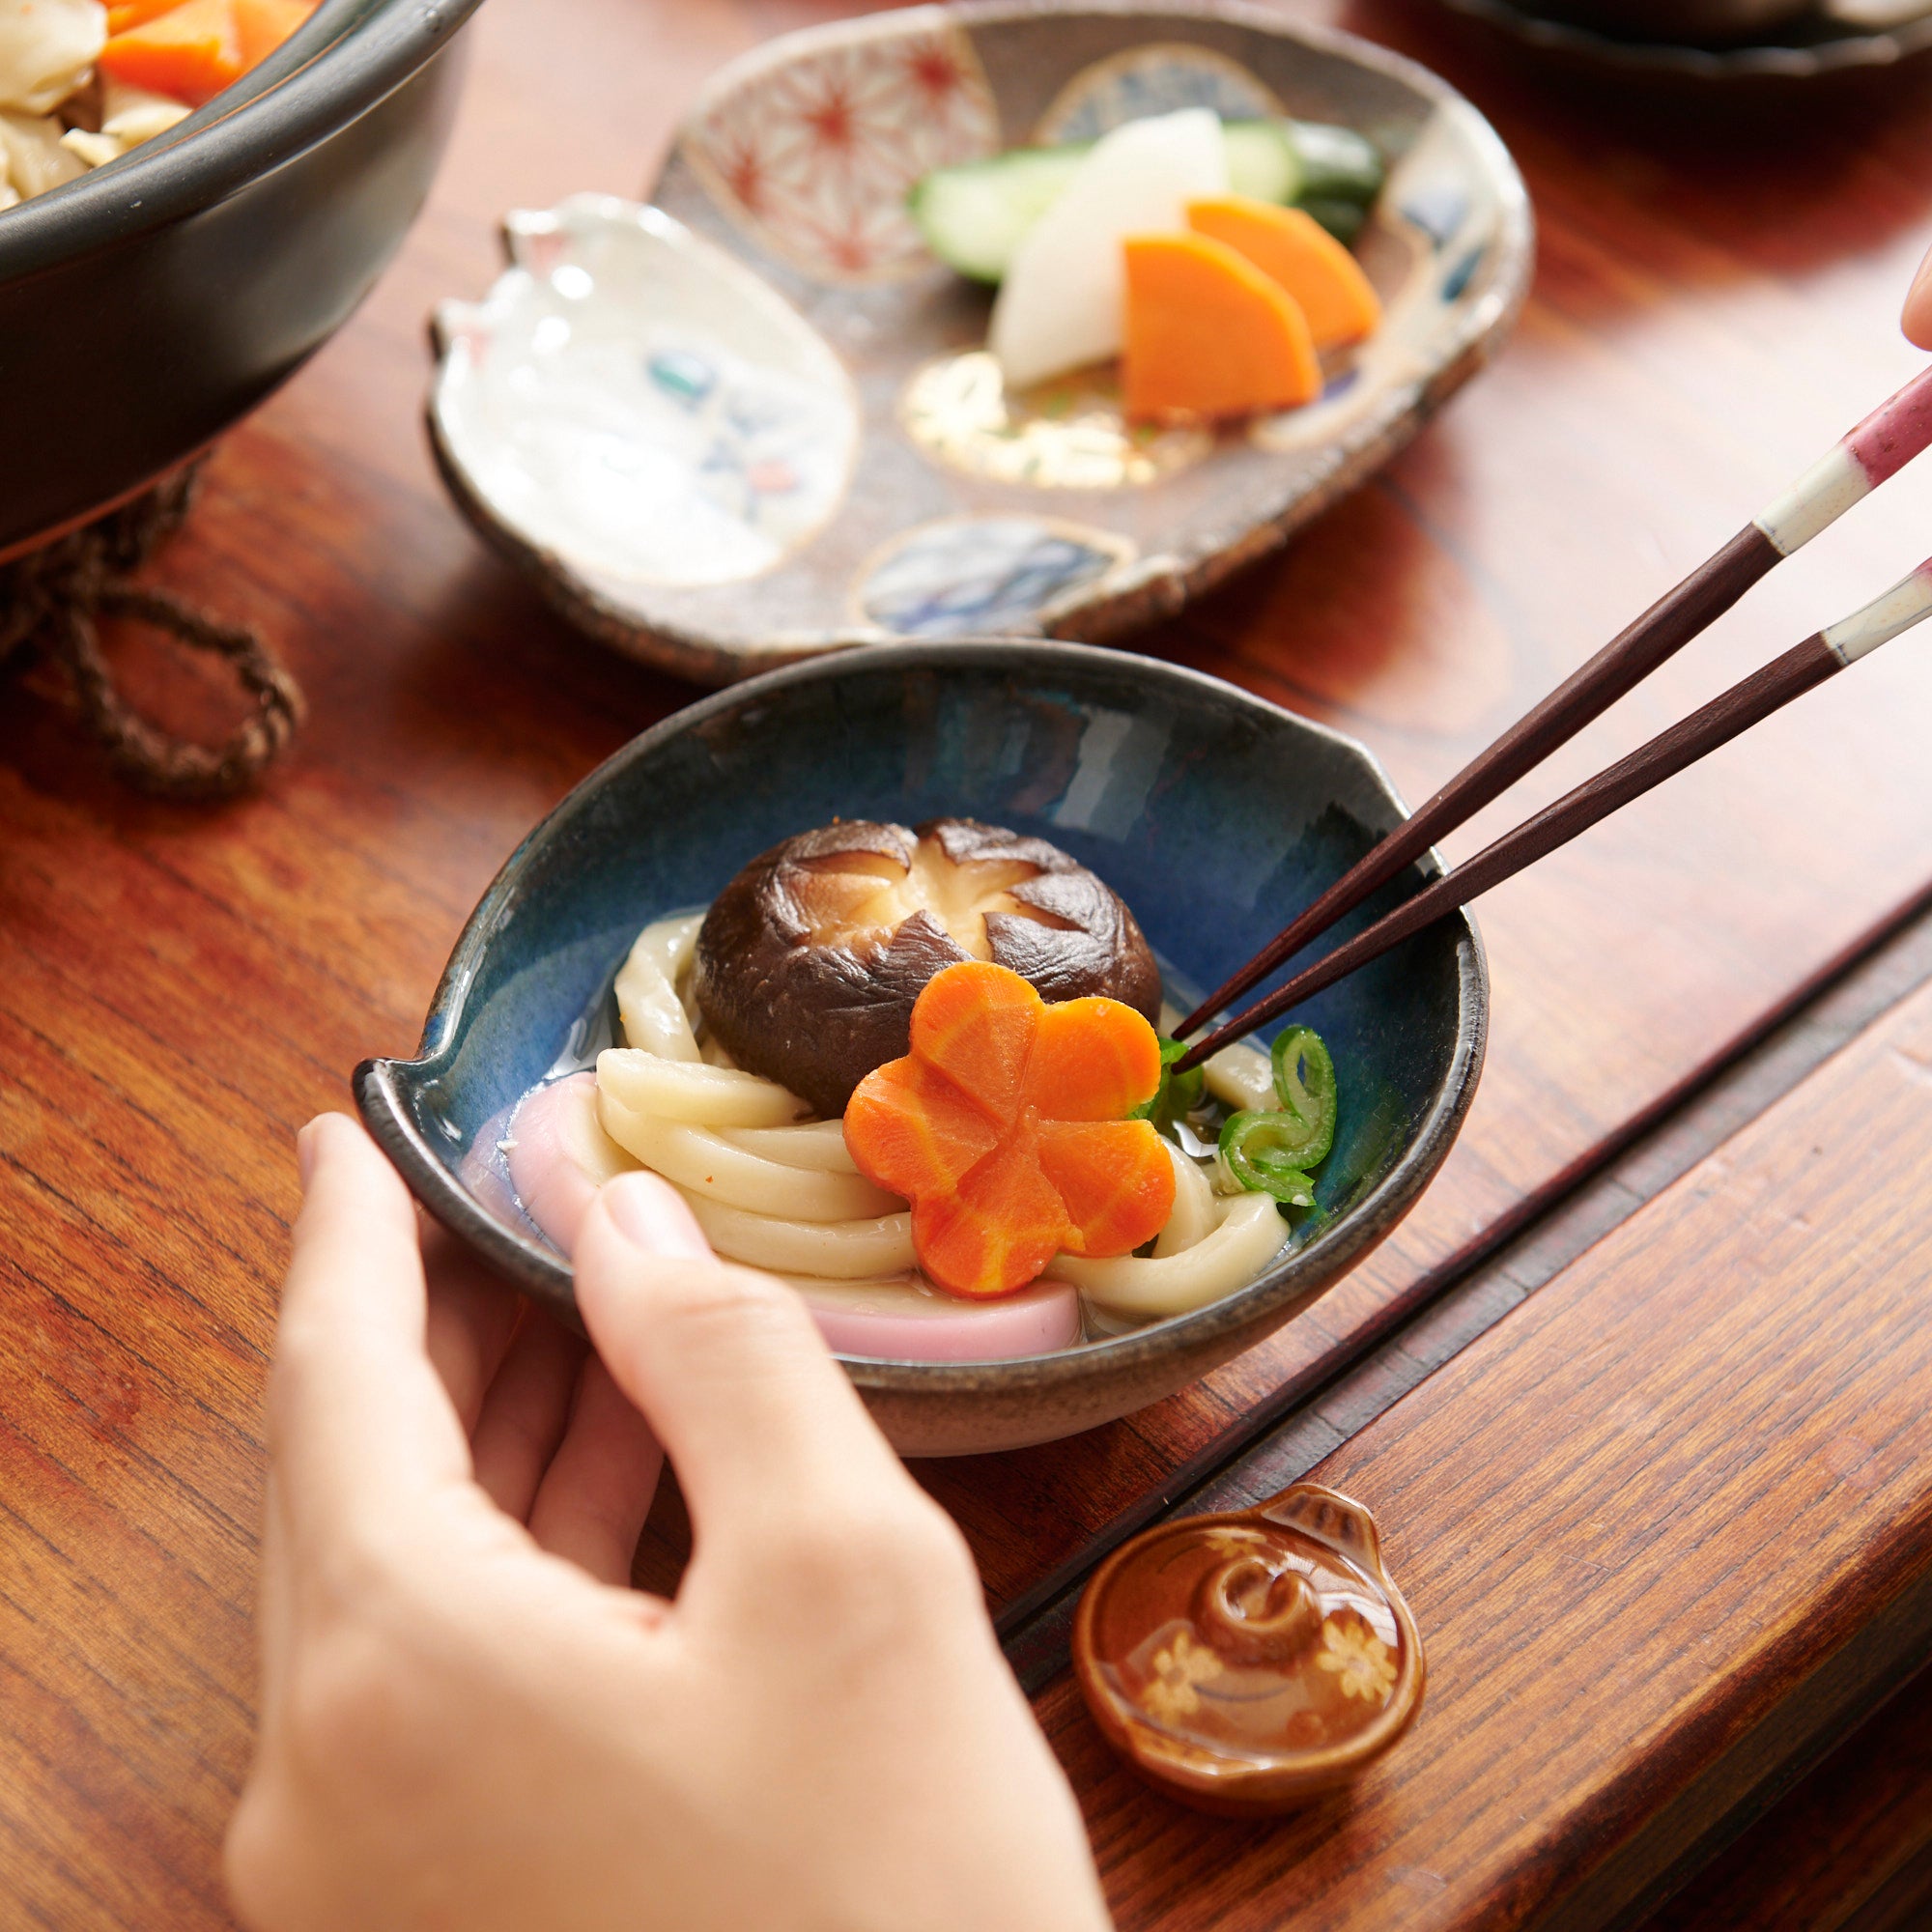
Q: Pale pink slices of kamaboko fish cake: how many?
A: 2